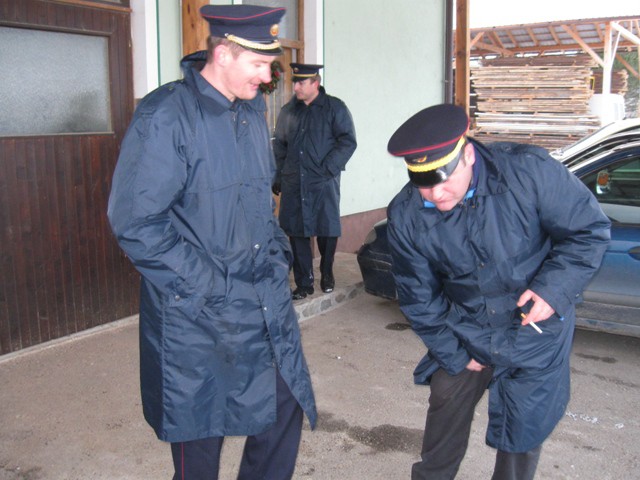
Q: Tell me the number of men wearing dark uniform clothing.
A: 3